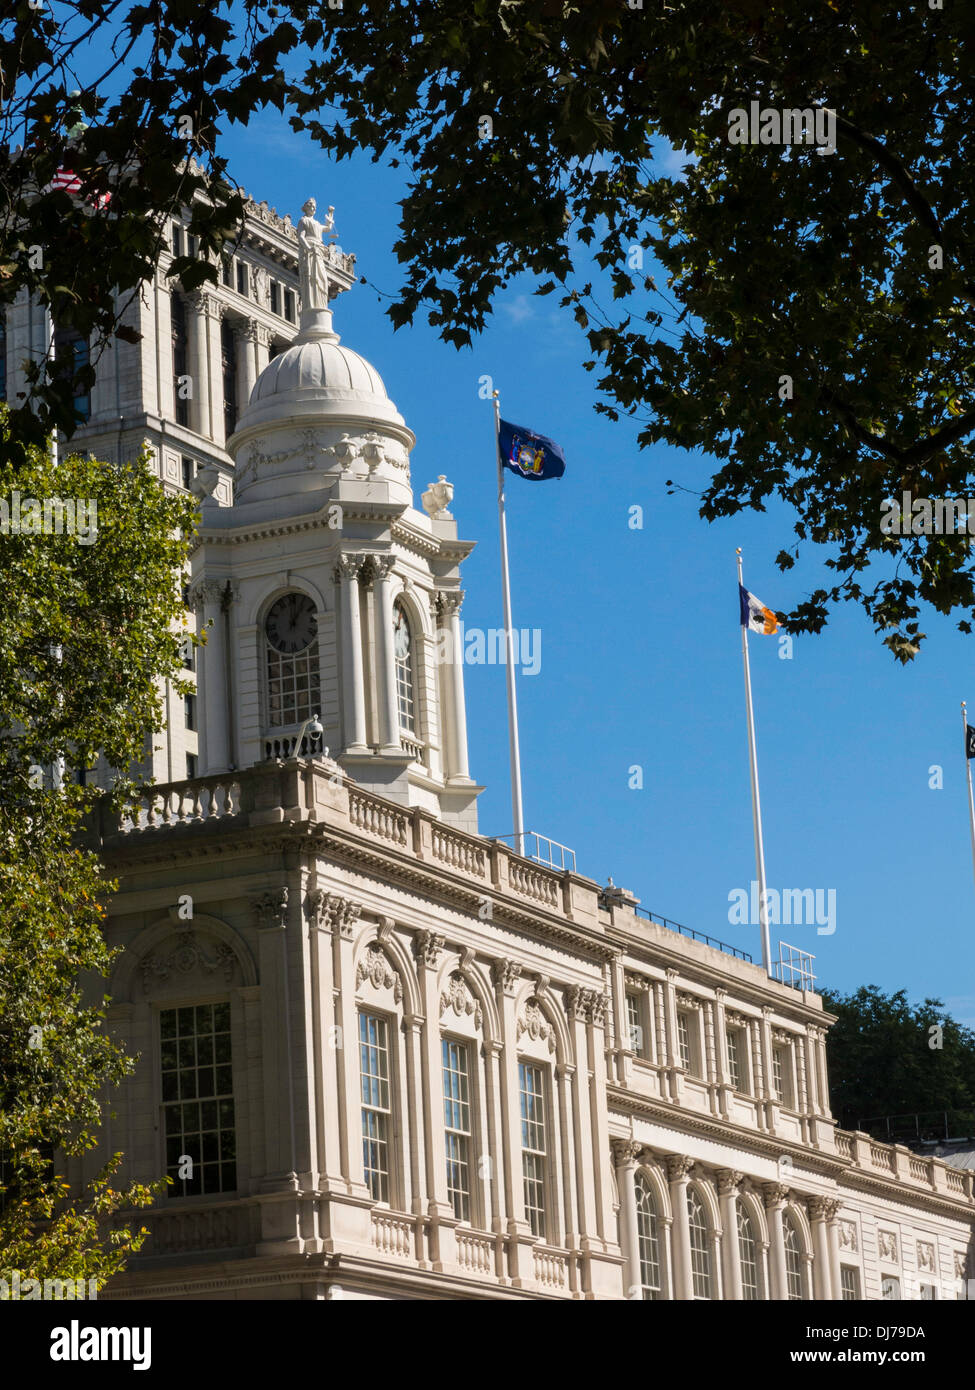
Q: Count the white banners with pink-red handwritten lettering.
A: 0